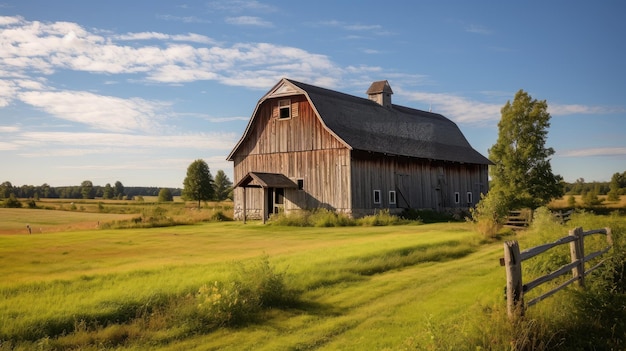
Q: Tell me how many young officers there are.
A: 0